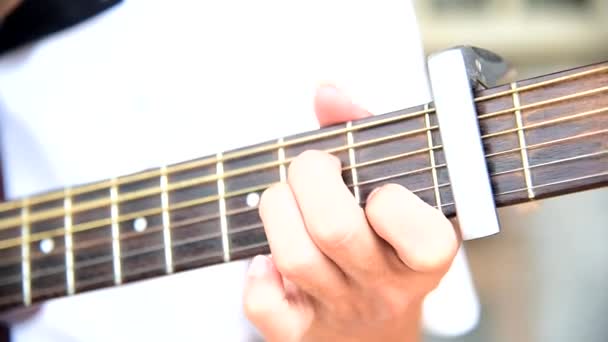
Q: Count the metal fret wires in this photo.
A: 9